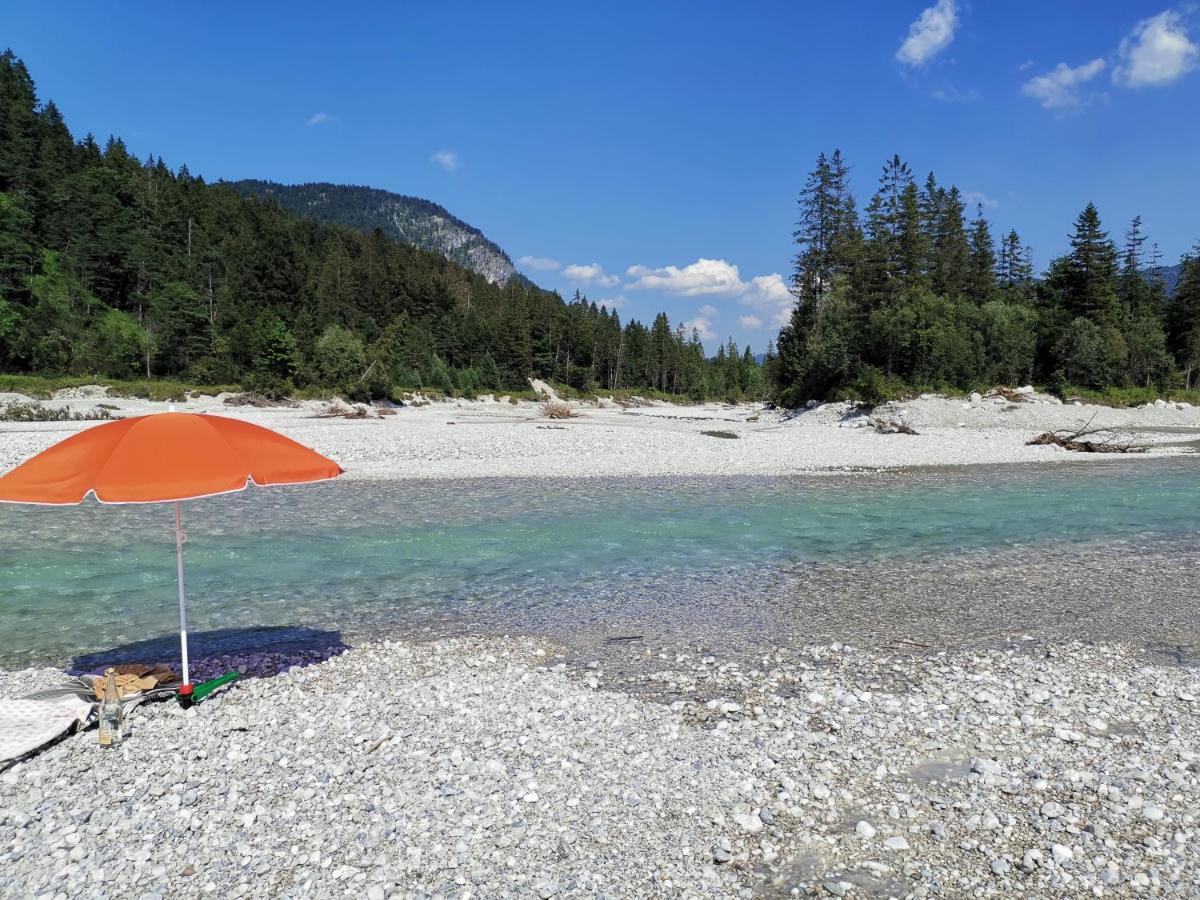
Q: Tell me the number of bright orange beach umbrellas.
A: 1